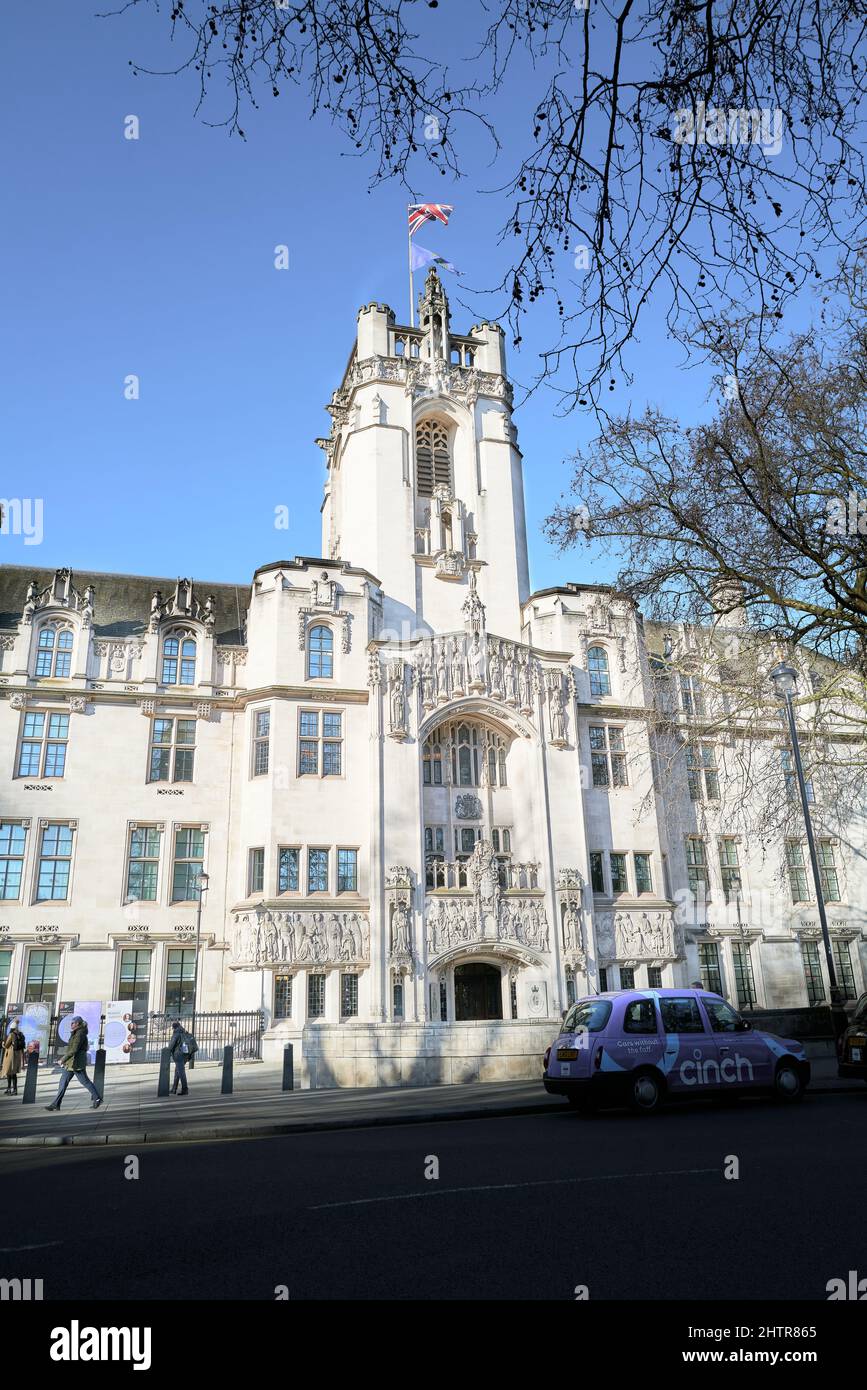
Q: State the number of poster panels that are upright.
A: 3